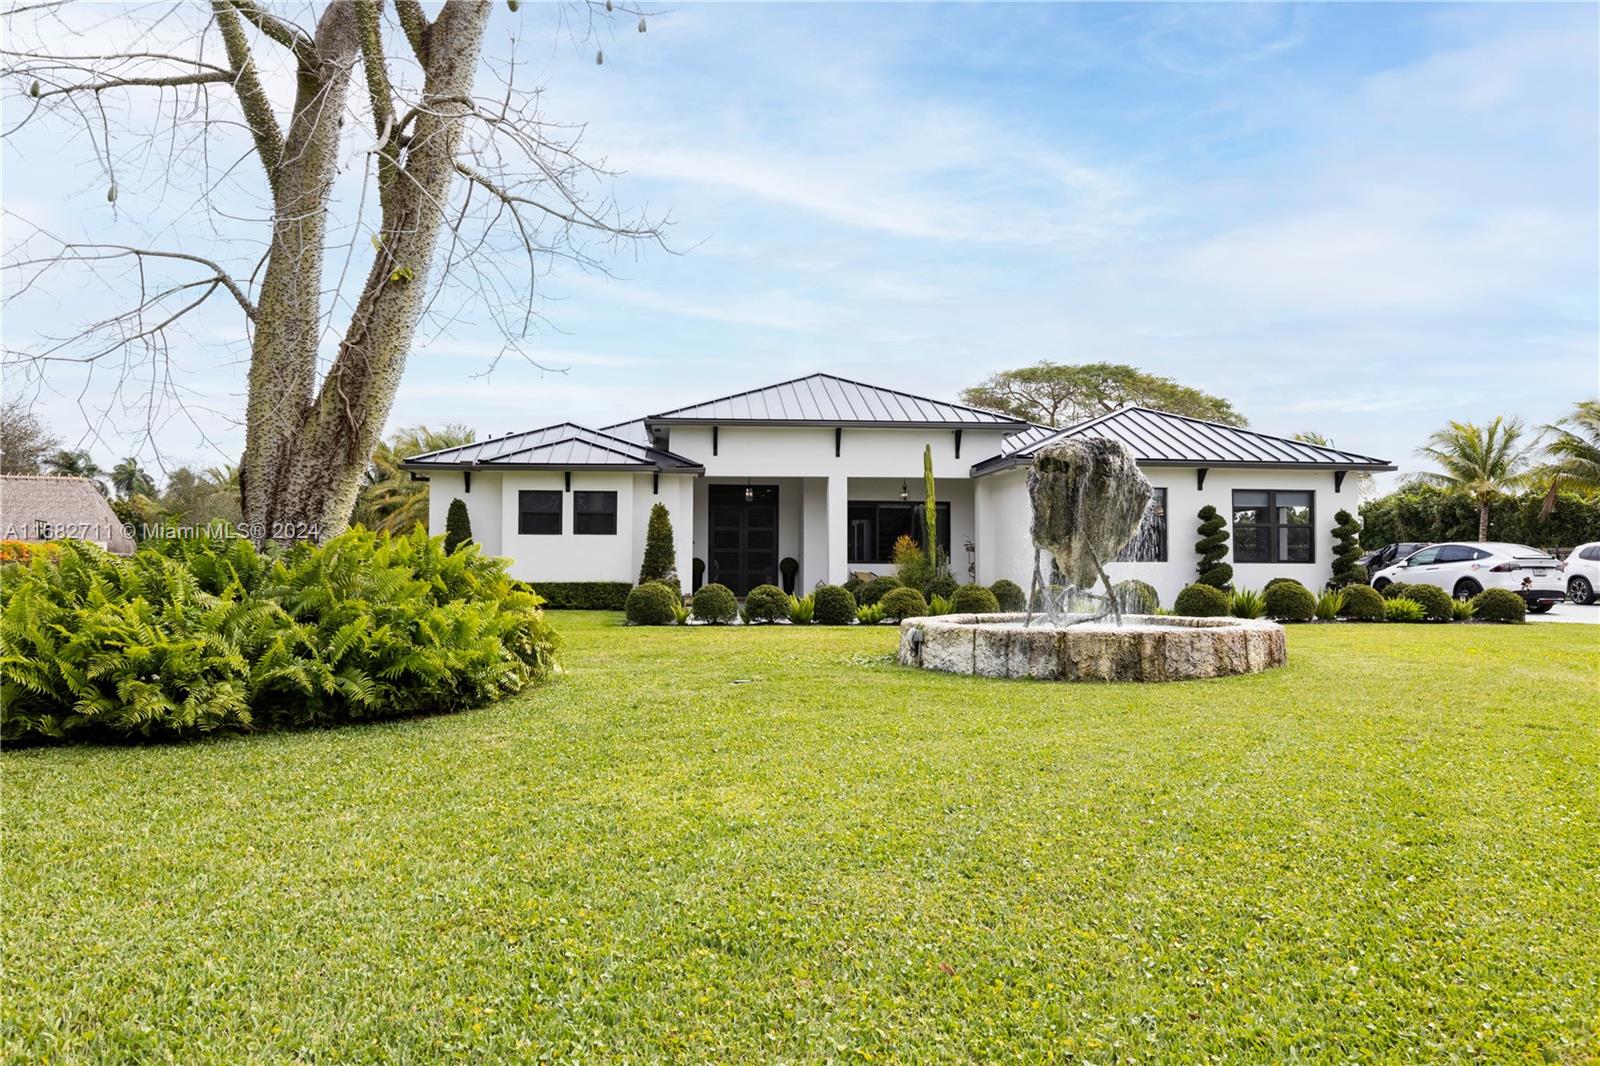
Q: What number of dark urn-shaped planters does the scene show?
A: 2